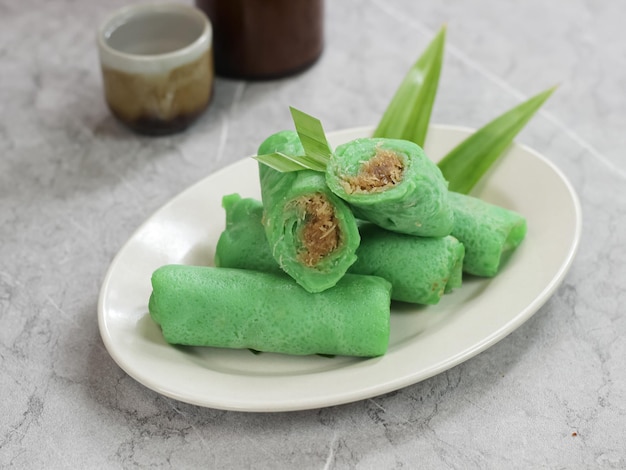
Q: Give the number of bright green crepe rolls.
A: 5